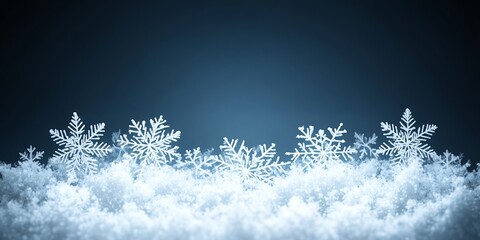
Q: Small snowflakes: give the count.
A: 5